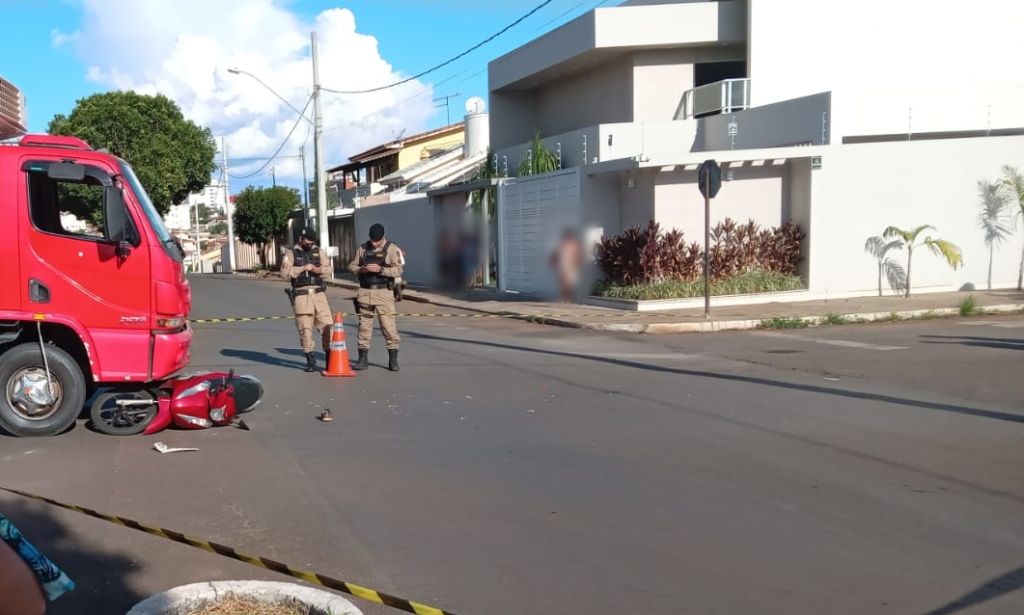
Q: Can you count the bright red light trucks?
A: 1